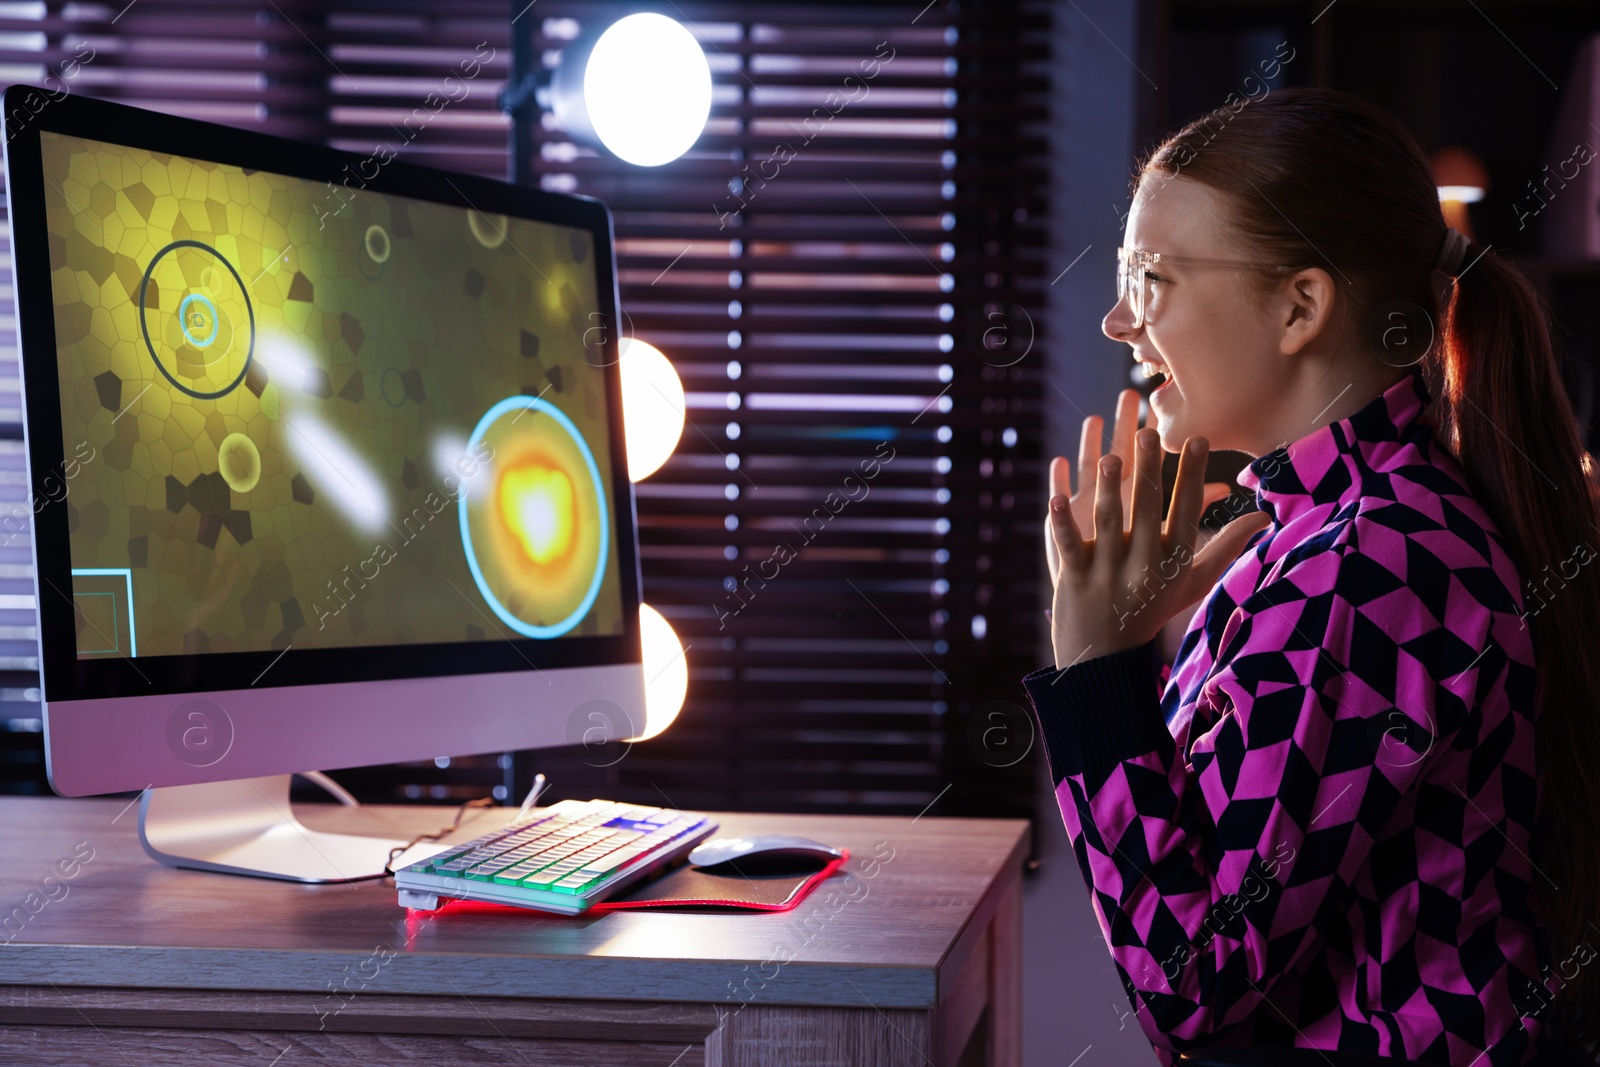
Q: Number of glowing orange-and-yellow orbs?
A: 1